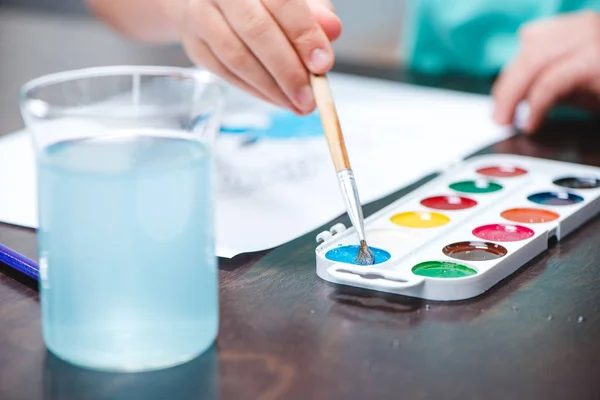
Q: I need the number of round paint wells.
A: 12